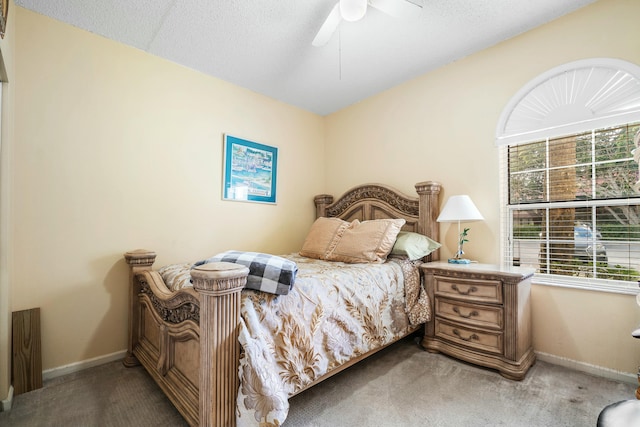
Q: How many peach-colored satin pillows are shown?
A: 2